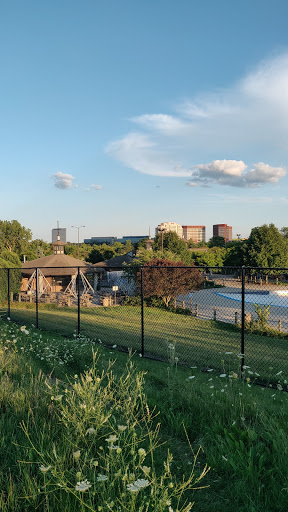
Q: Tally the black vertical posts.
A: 5